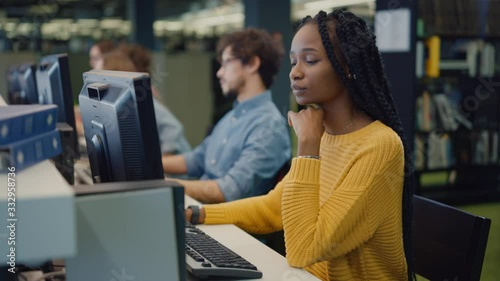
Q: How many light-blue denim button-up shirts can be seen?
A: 1